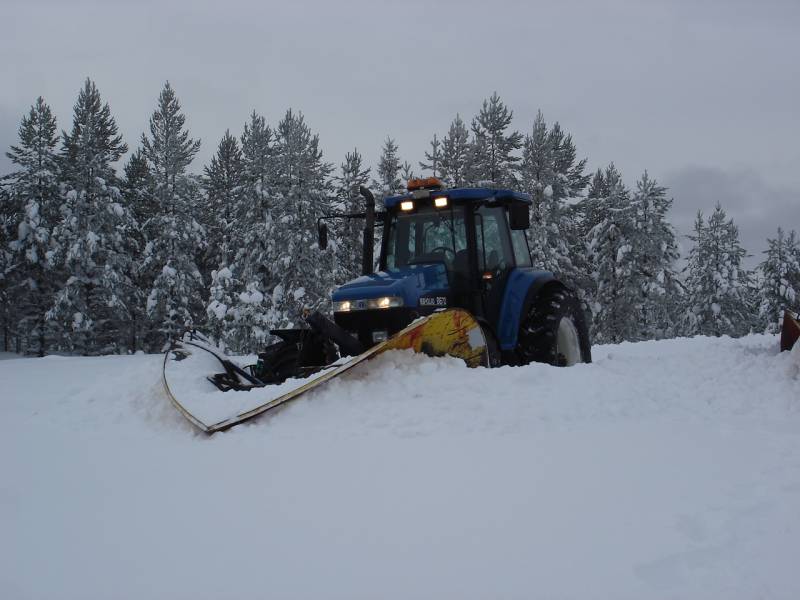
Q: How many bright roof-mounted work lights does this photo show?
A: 2